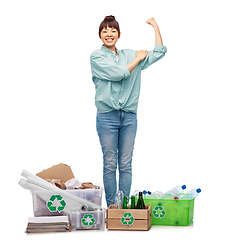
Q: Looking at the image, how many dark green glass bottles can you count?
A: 3